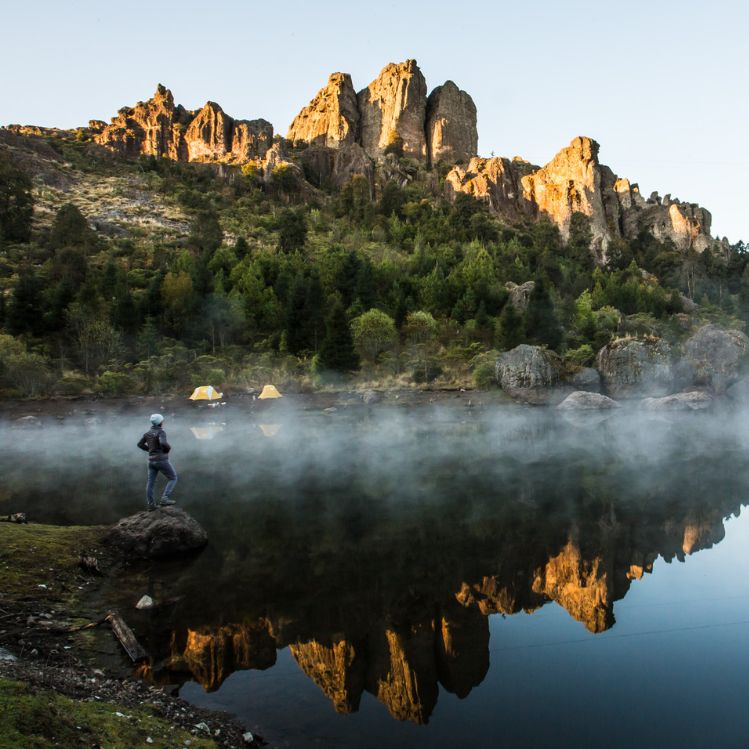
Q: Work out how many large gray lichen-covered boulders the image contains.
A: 3